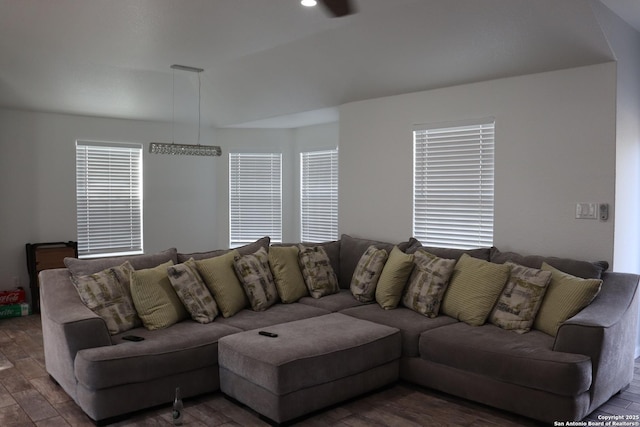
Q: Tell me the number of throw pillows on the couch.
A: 13